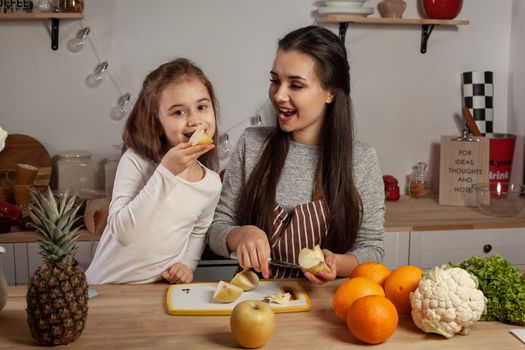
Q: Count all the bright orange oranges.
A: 4